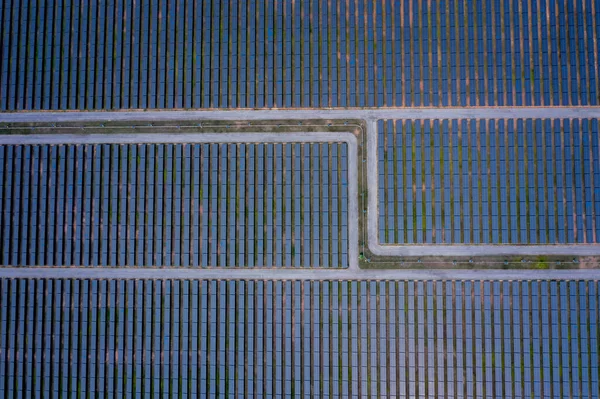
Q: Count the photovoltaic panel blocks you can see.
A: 4